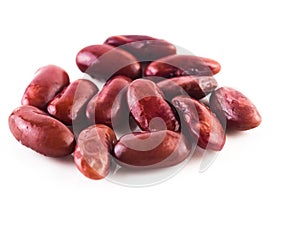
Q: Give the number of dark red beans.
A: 13